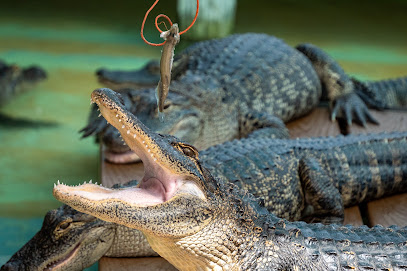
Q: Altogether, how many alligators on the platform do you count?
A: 4